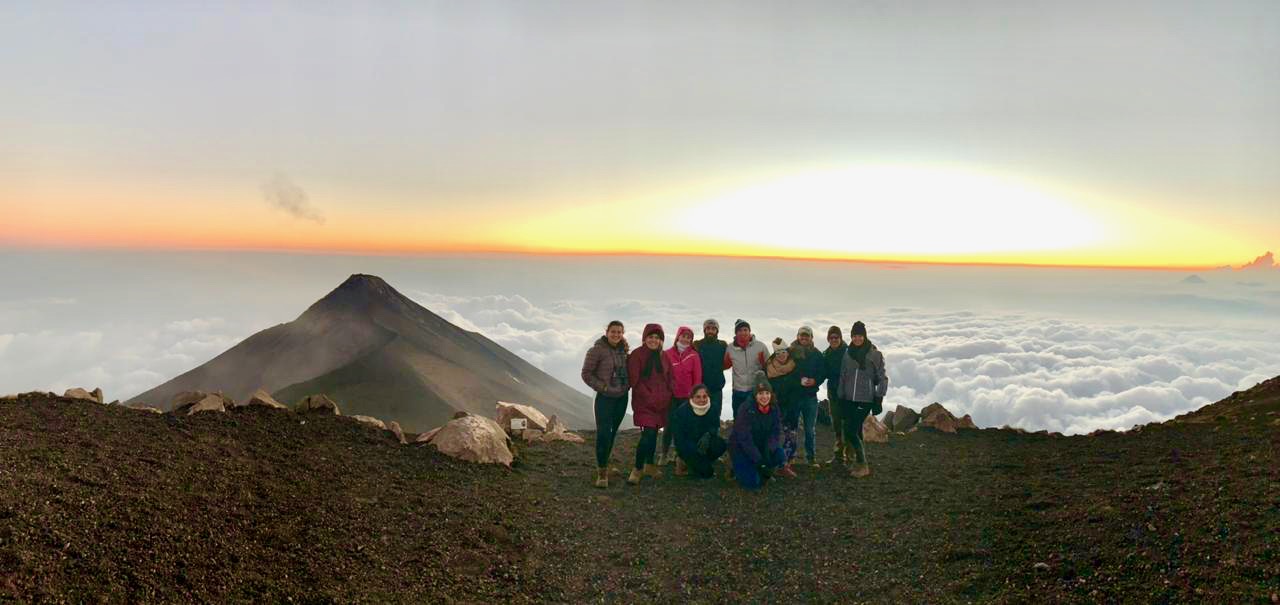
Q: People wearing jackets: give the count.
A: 11